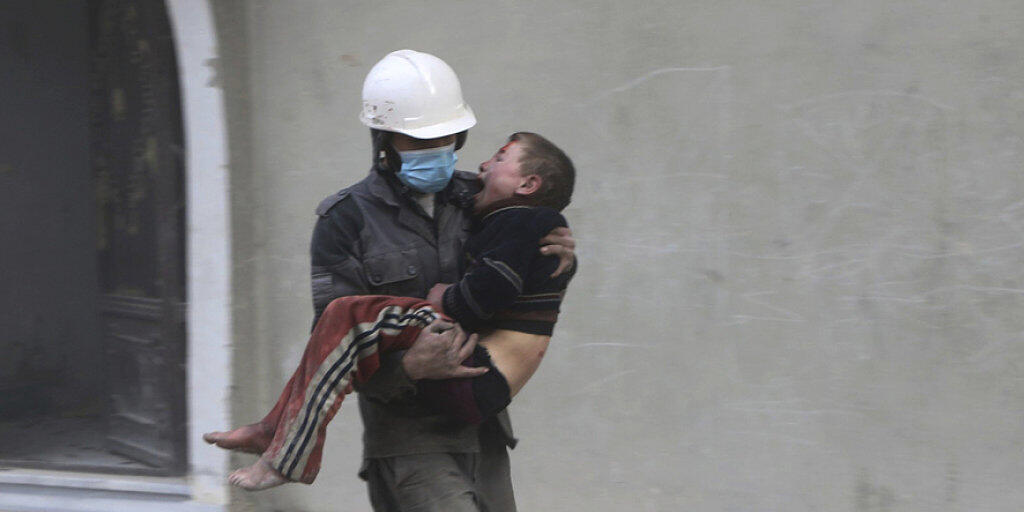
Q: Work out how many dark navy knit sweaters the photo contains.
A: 1